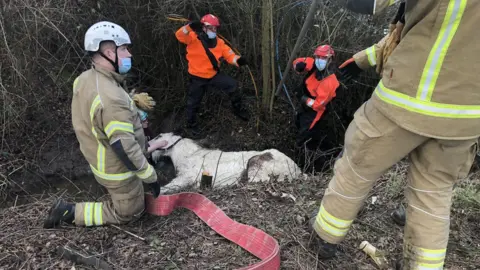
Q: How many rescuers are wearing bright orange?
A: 2